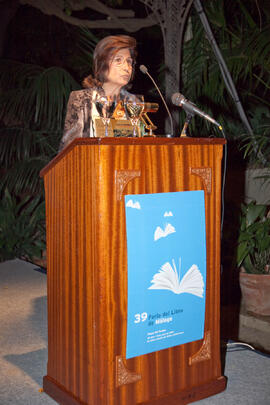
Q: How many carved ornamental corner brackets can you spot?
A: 4